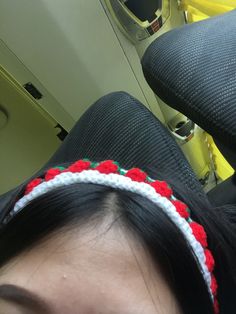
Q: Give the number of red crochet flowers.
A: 11